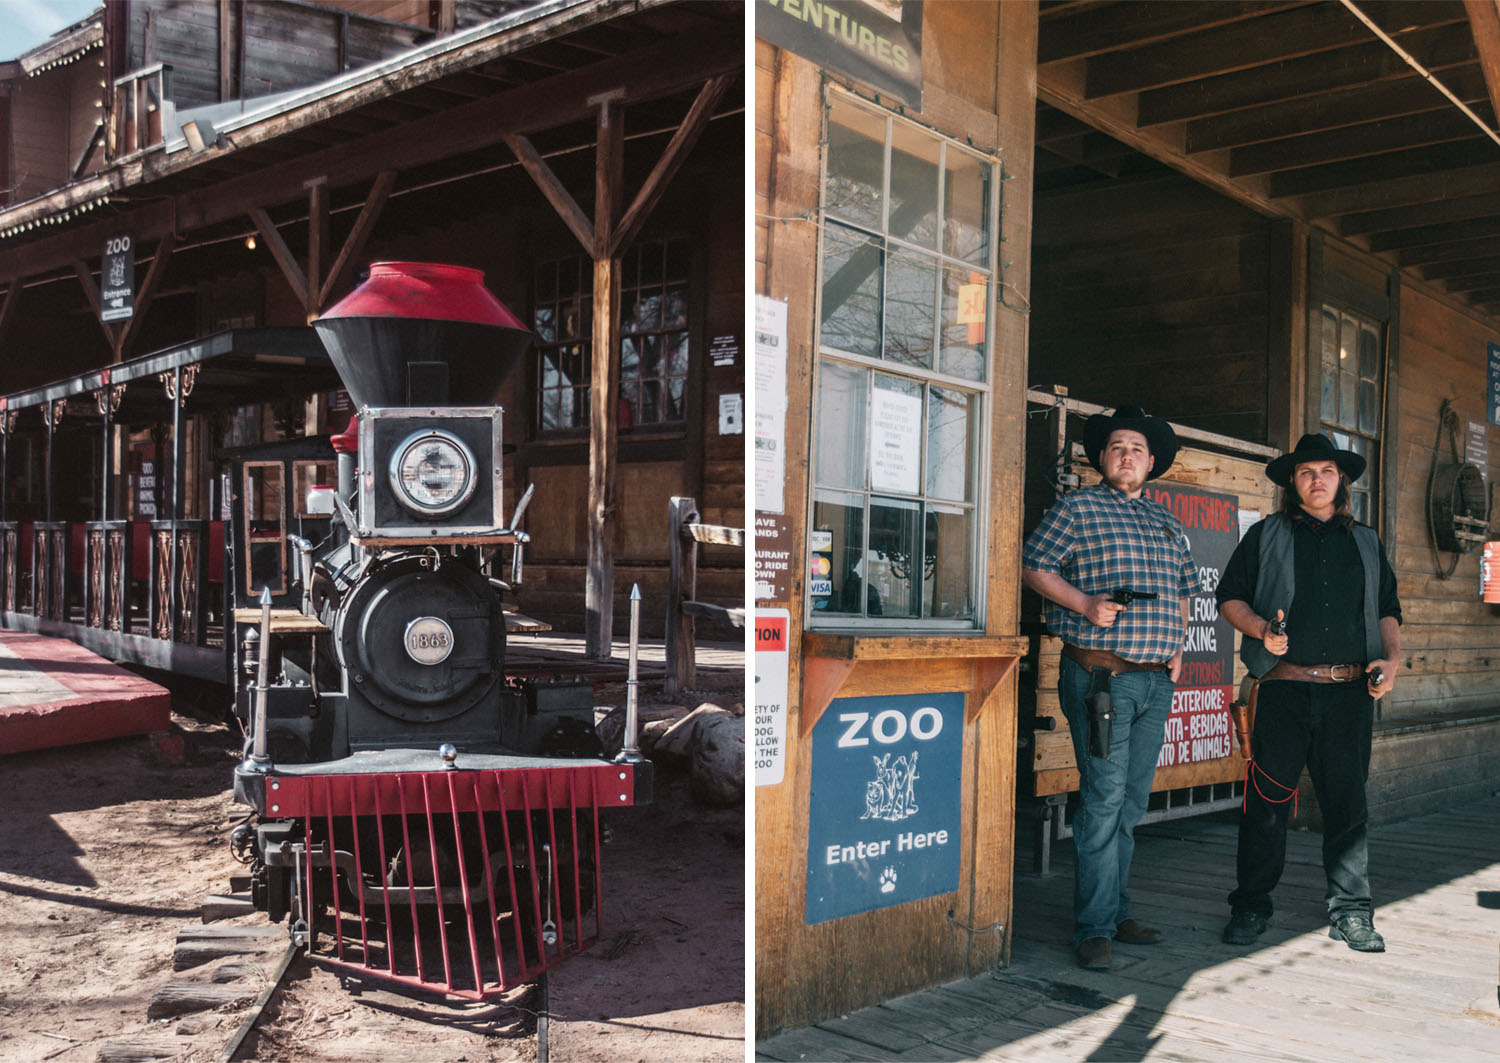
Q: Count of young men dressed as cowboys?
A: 2